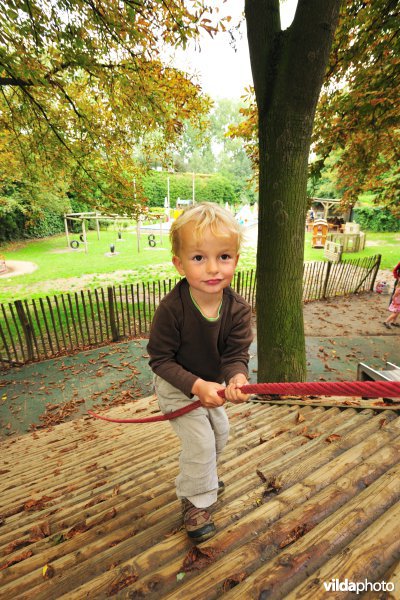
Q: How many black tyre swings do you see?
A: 6